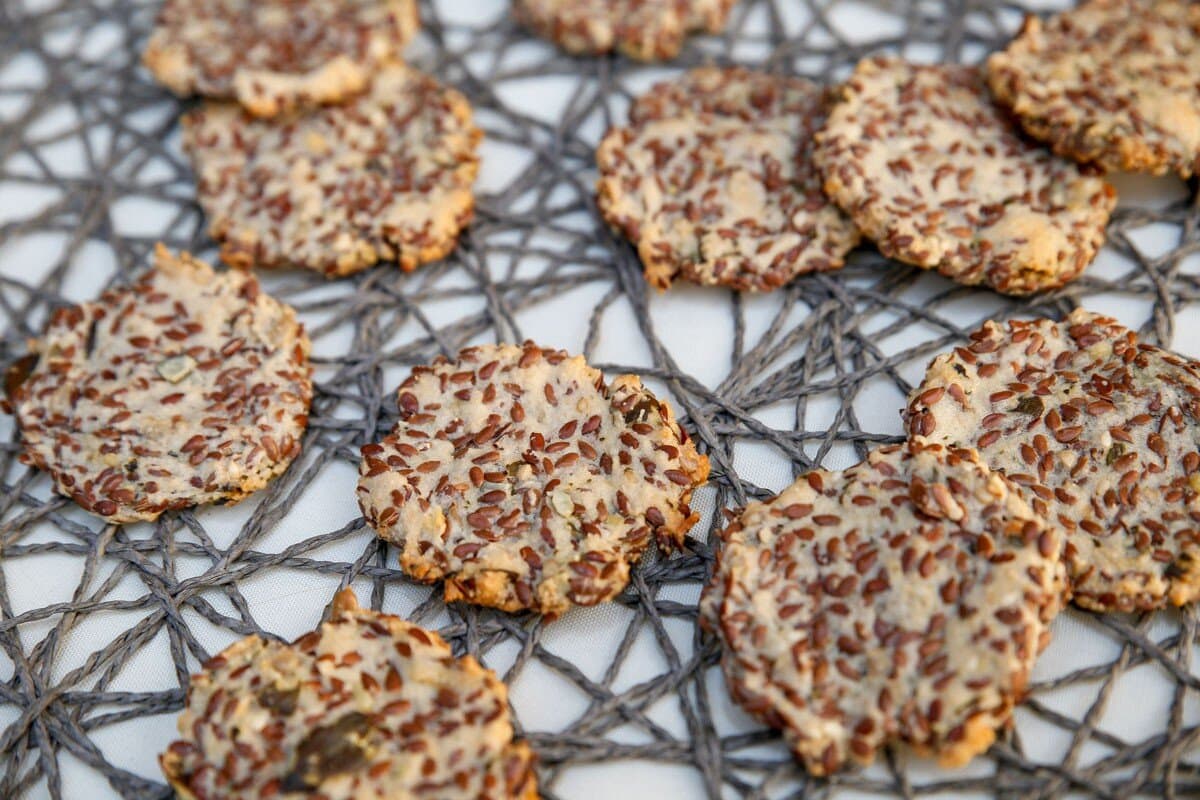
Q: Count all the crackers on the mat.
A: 11